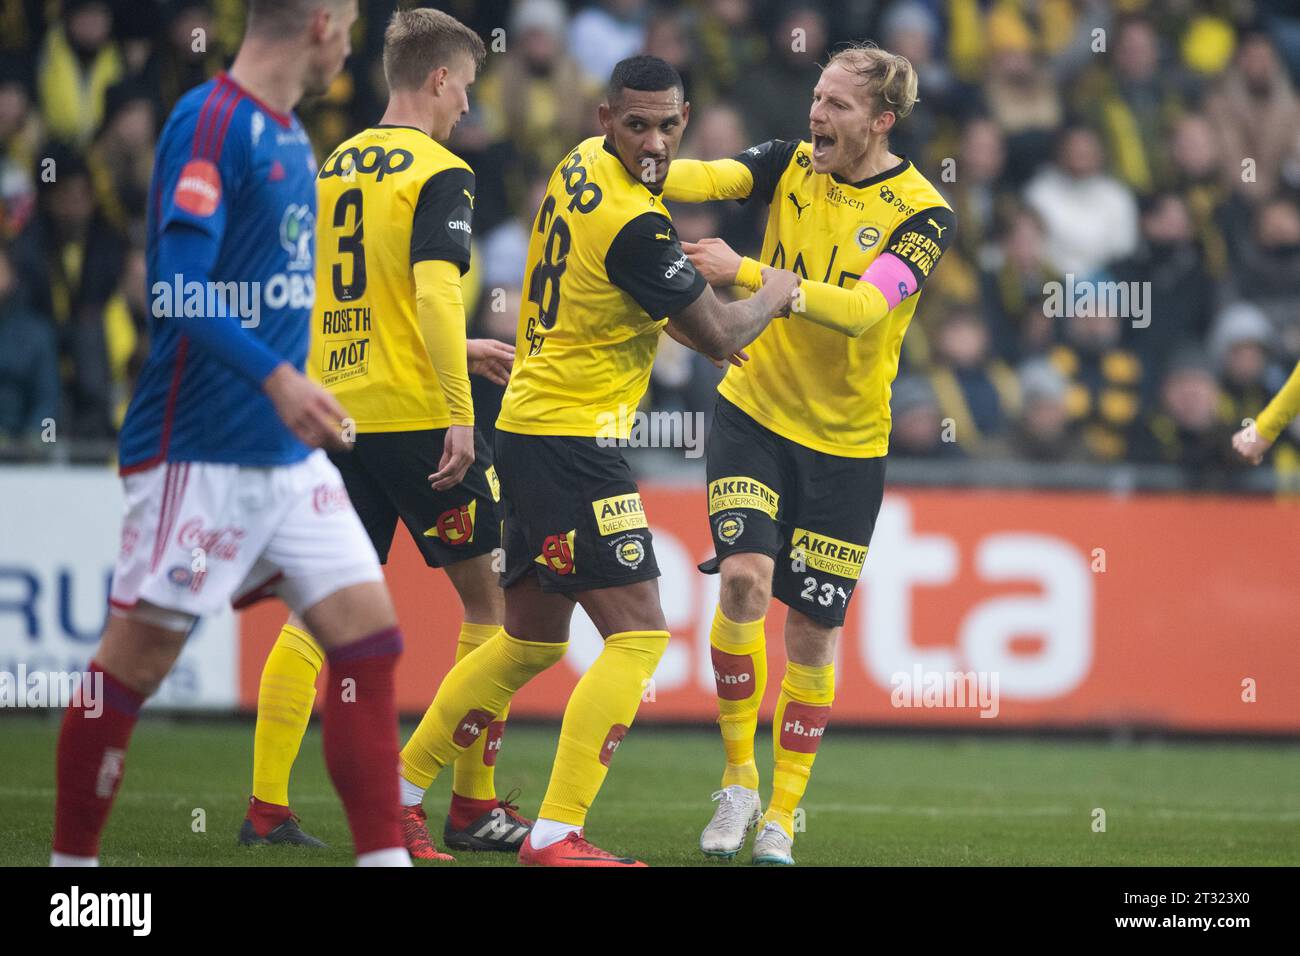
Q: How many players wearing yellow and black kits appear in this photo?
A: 3